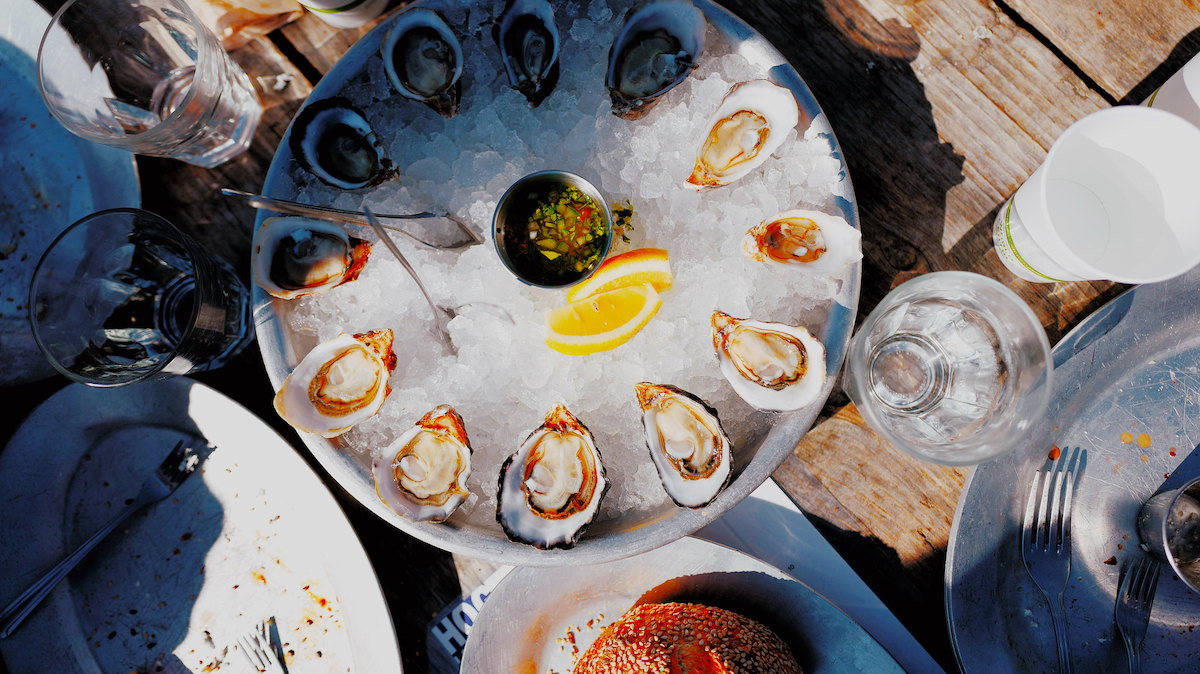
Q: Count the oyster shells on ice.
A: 12